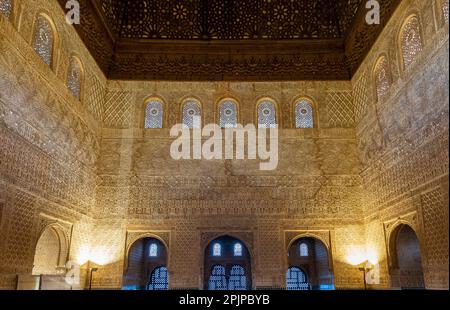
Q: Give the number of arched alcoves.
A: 5